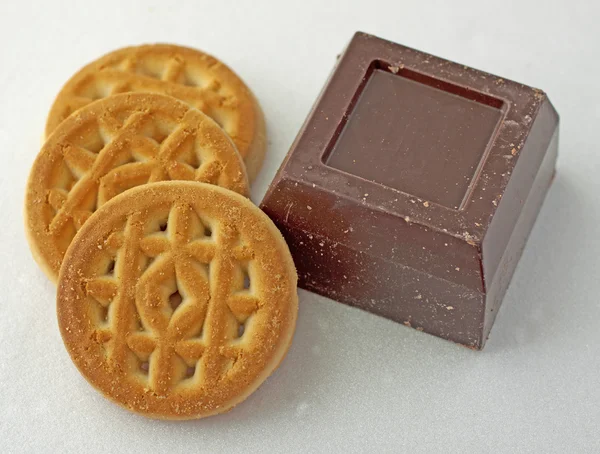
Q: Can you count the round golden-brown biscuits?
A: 3